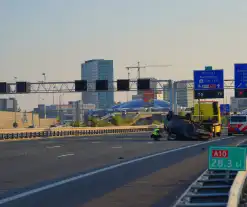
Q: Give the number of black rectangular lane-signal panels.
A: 6